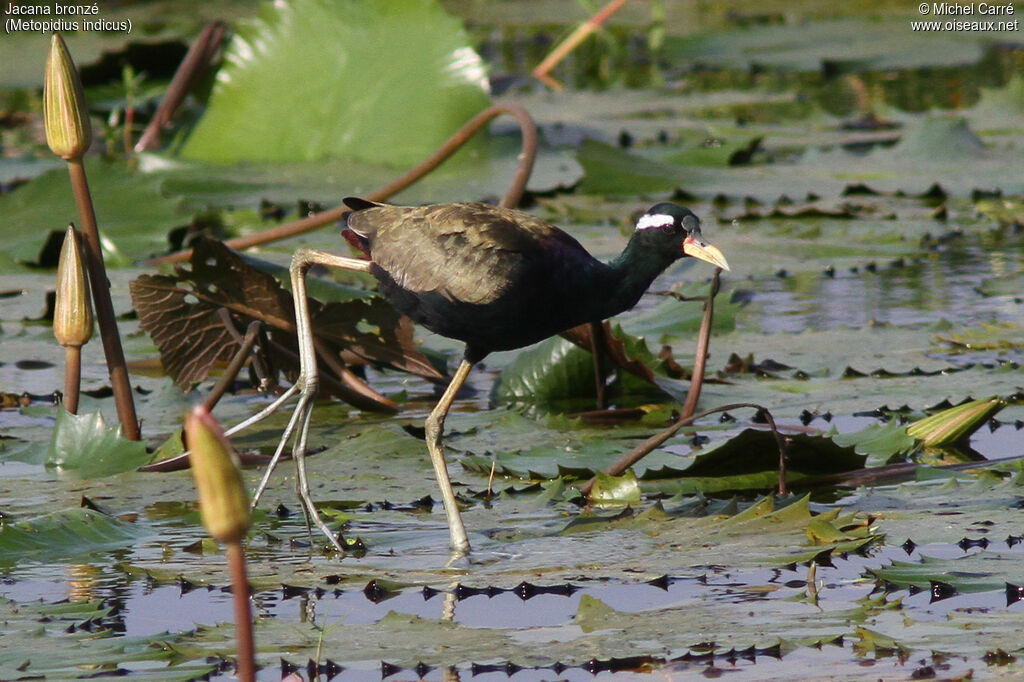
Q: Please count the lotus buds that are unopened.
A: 4